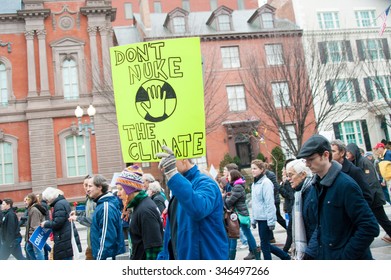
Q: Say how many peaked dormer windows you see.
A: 3